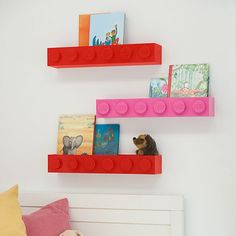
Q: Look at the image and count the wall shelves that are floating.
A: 3